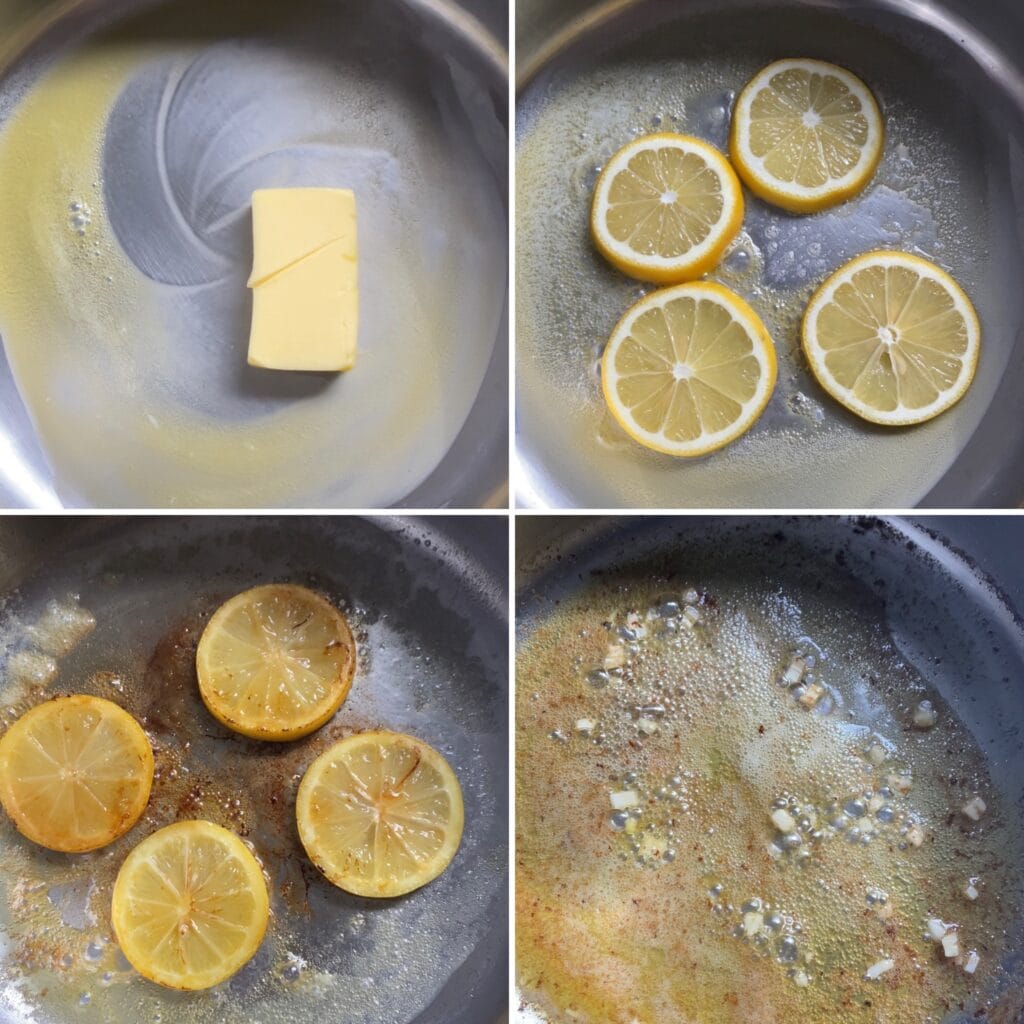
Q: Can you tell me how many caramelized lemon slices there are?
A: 4